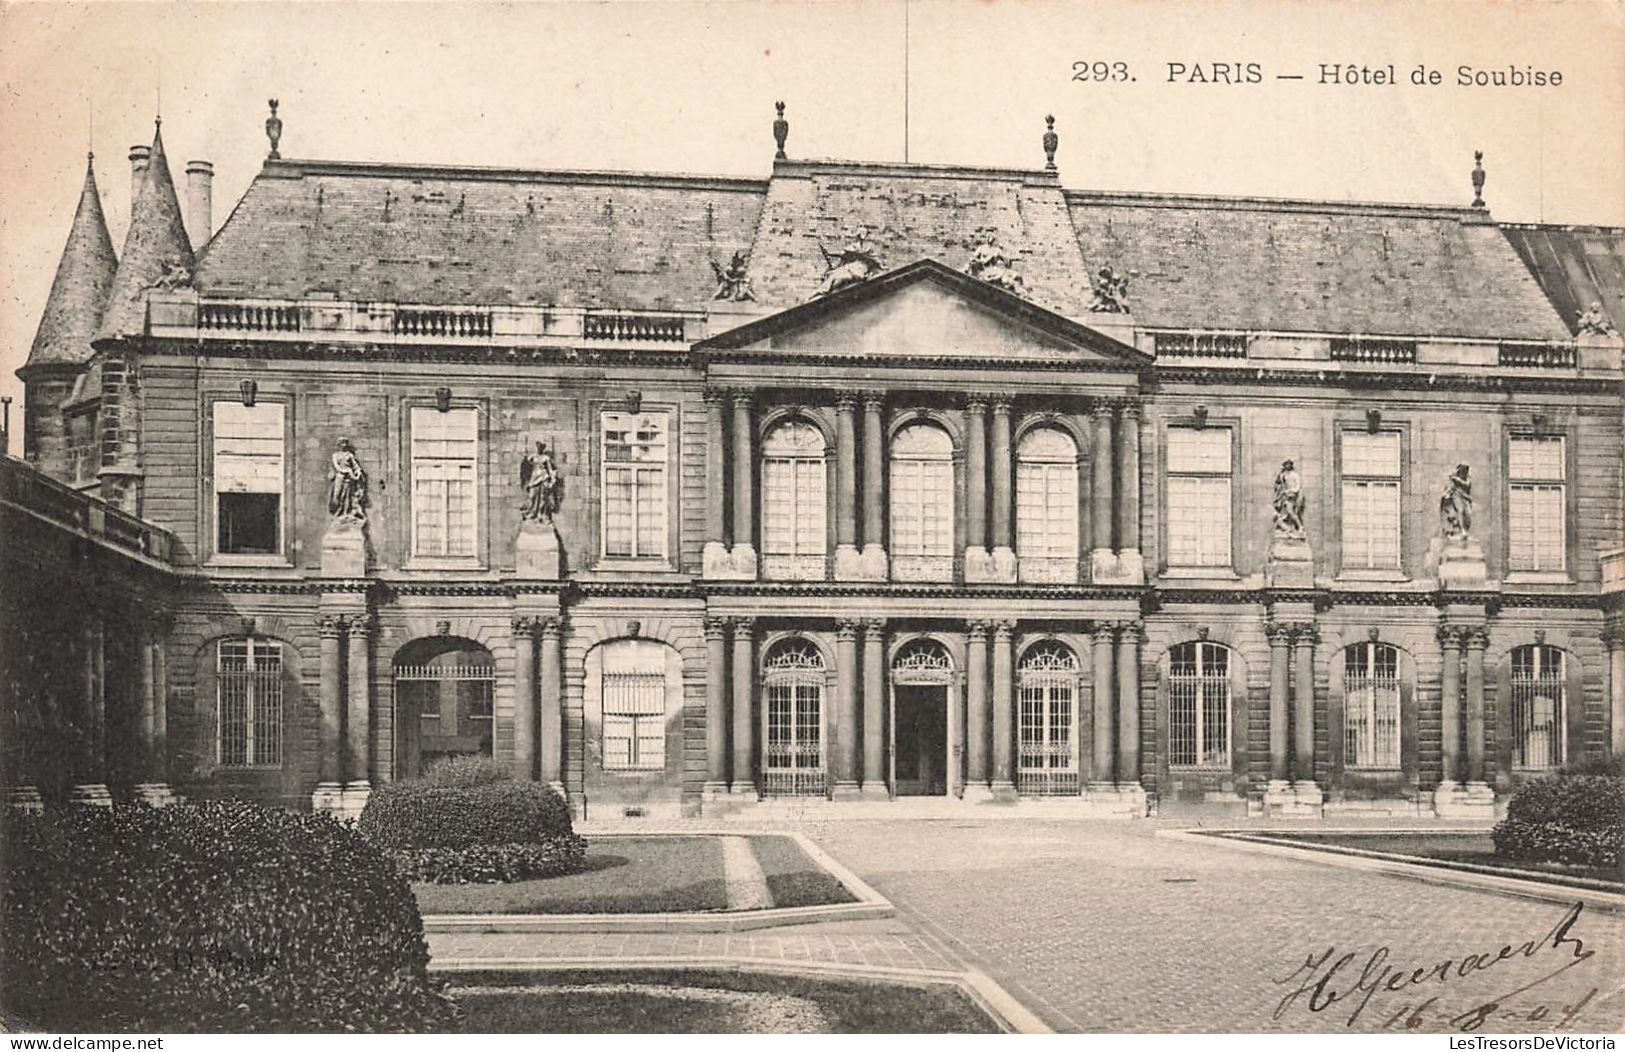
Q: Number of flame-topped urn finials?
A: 4